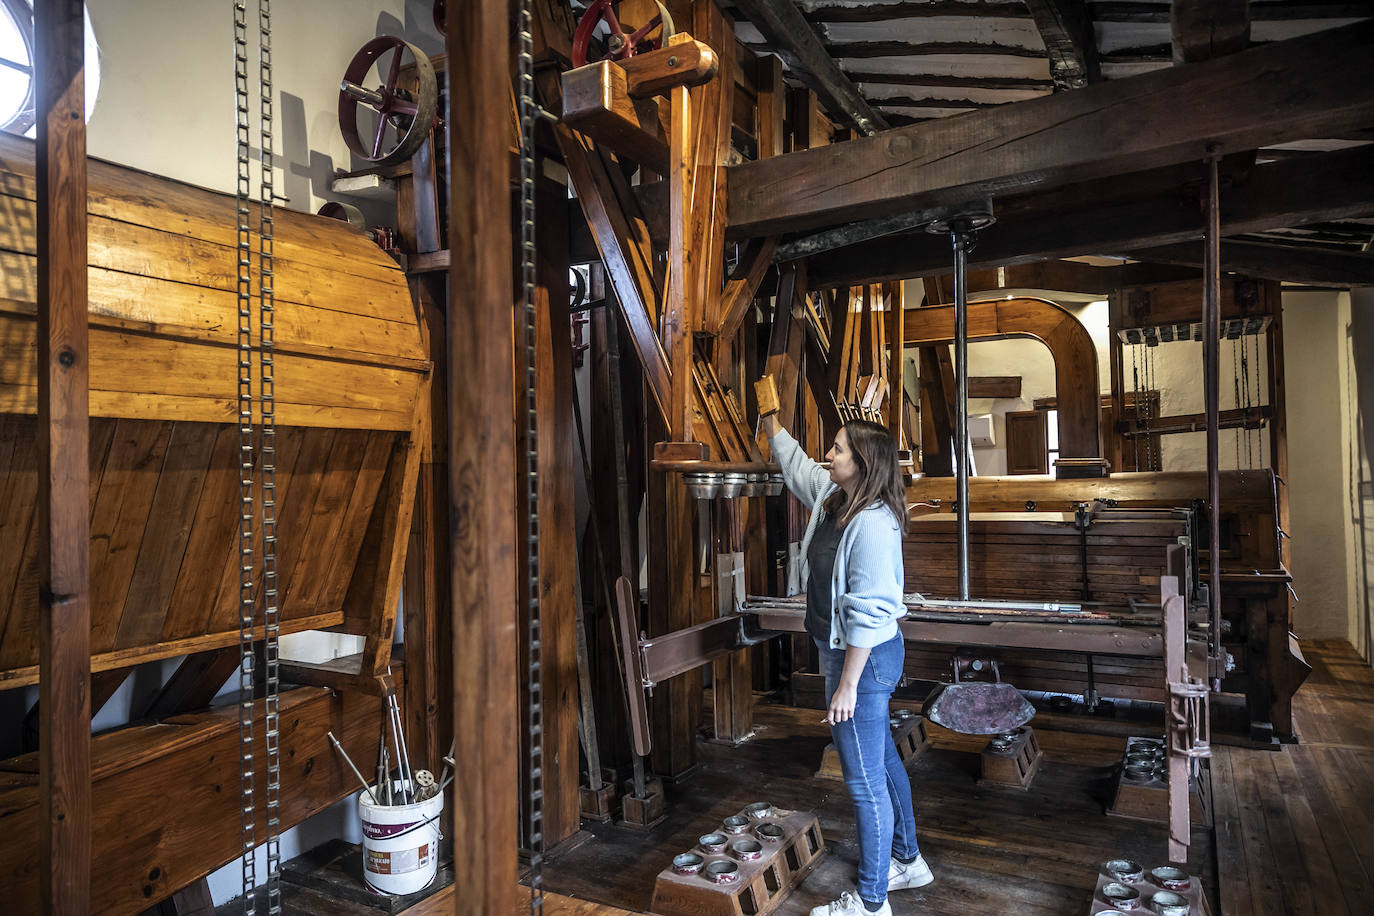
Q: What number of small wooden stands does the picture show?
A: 5